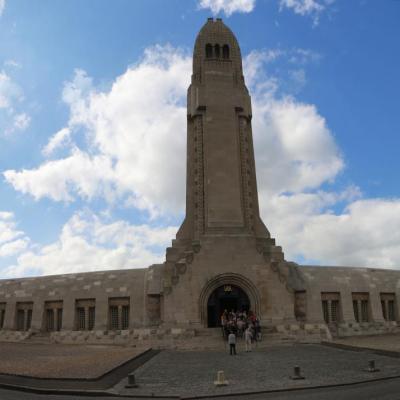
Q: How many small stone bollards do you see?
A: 4